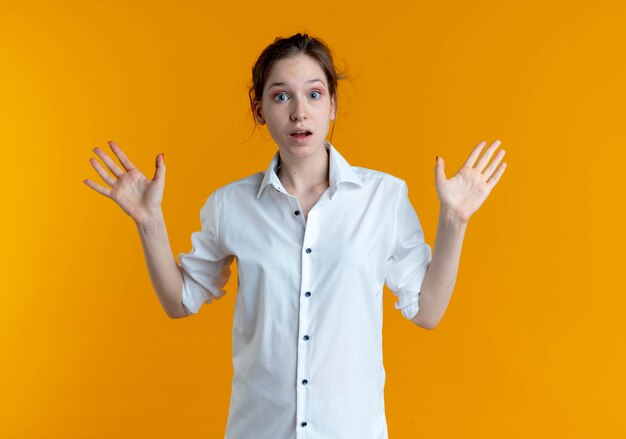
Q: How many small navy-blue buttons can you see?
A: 6